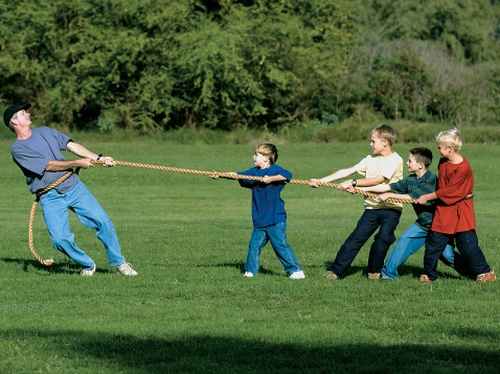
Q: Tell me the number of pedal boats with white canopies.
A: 0